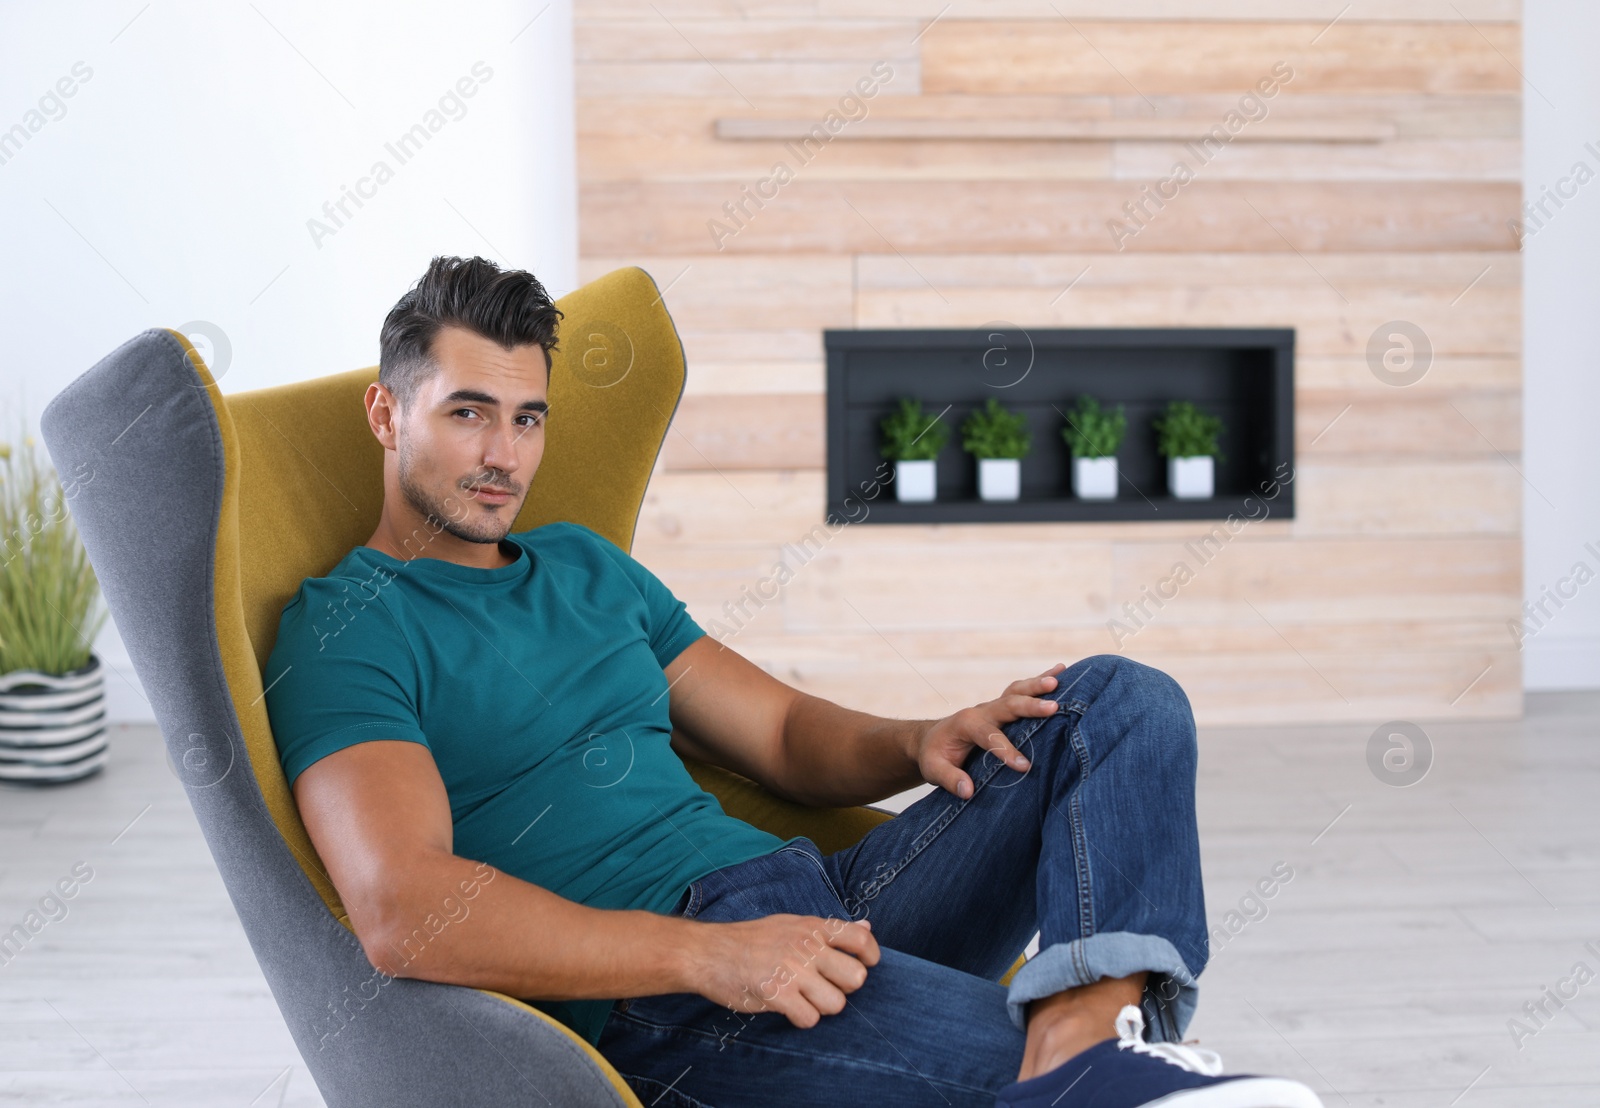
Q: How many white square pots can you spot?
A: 4